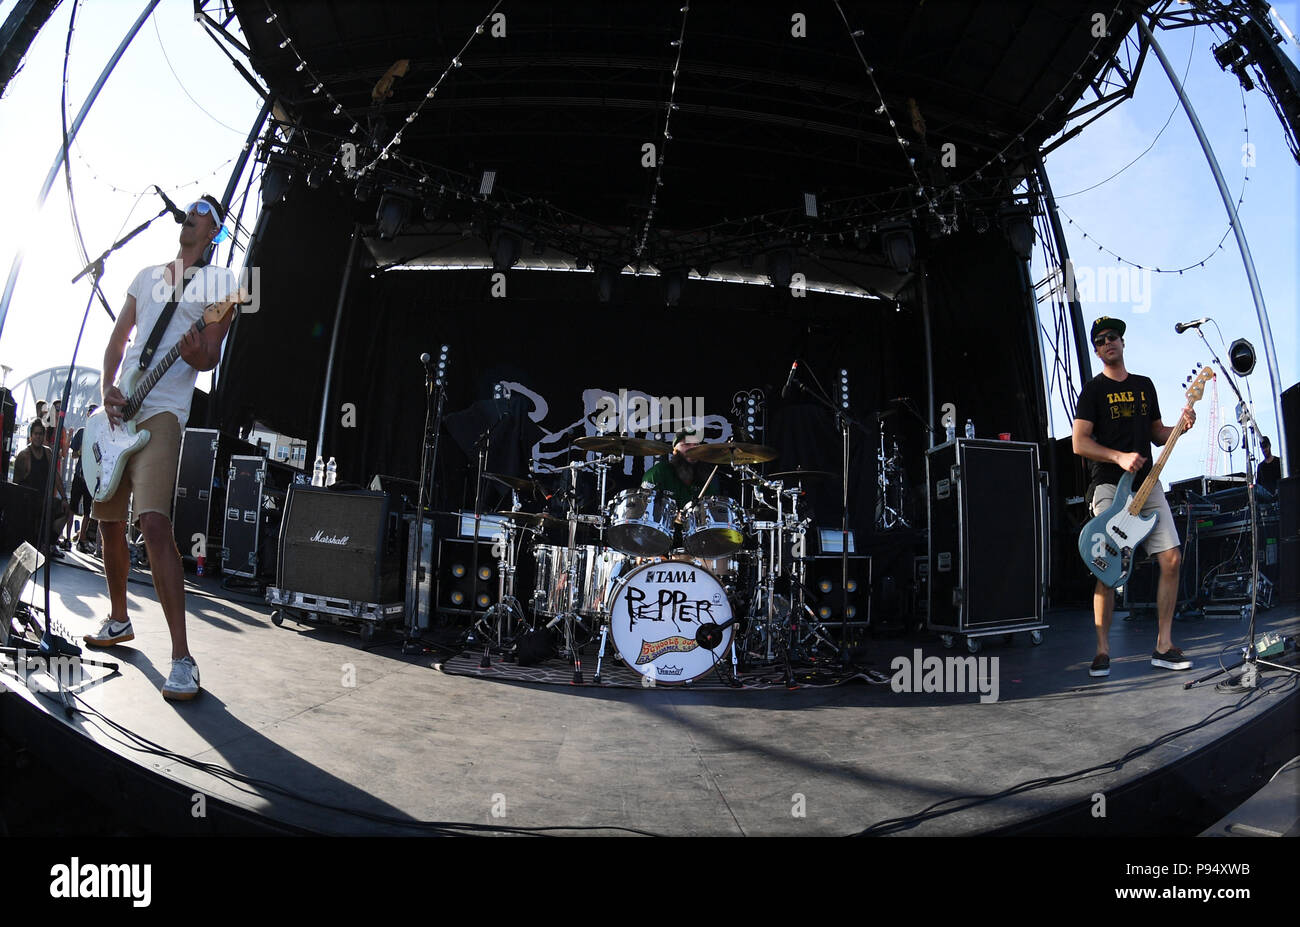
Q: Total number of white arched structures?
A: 1